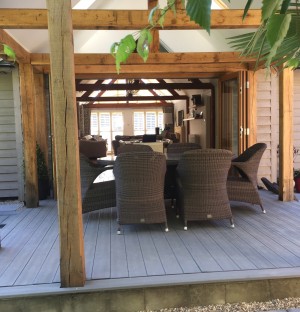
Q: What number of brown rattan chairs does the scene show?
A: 6